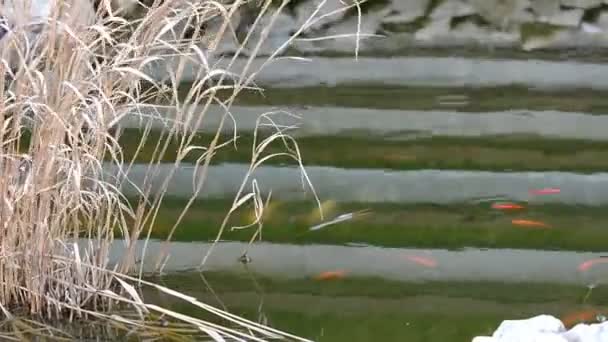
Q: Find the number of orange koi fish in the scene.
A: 7